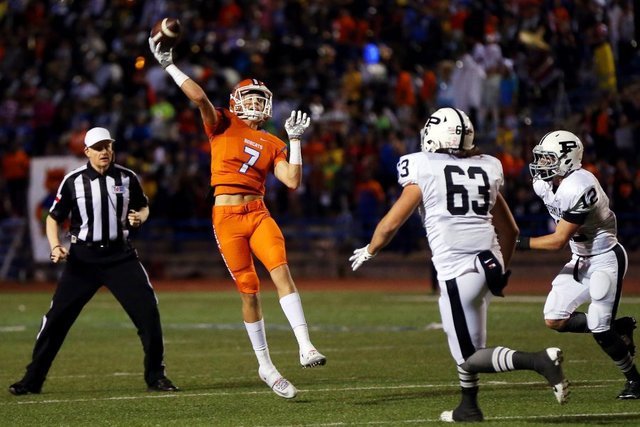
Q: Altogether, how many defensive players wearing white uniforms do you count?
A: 2